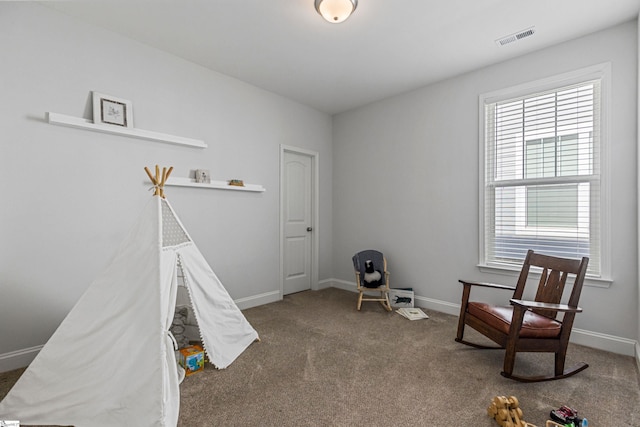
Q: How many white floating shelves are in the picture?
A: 2